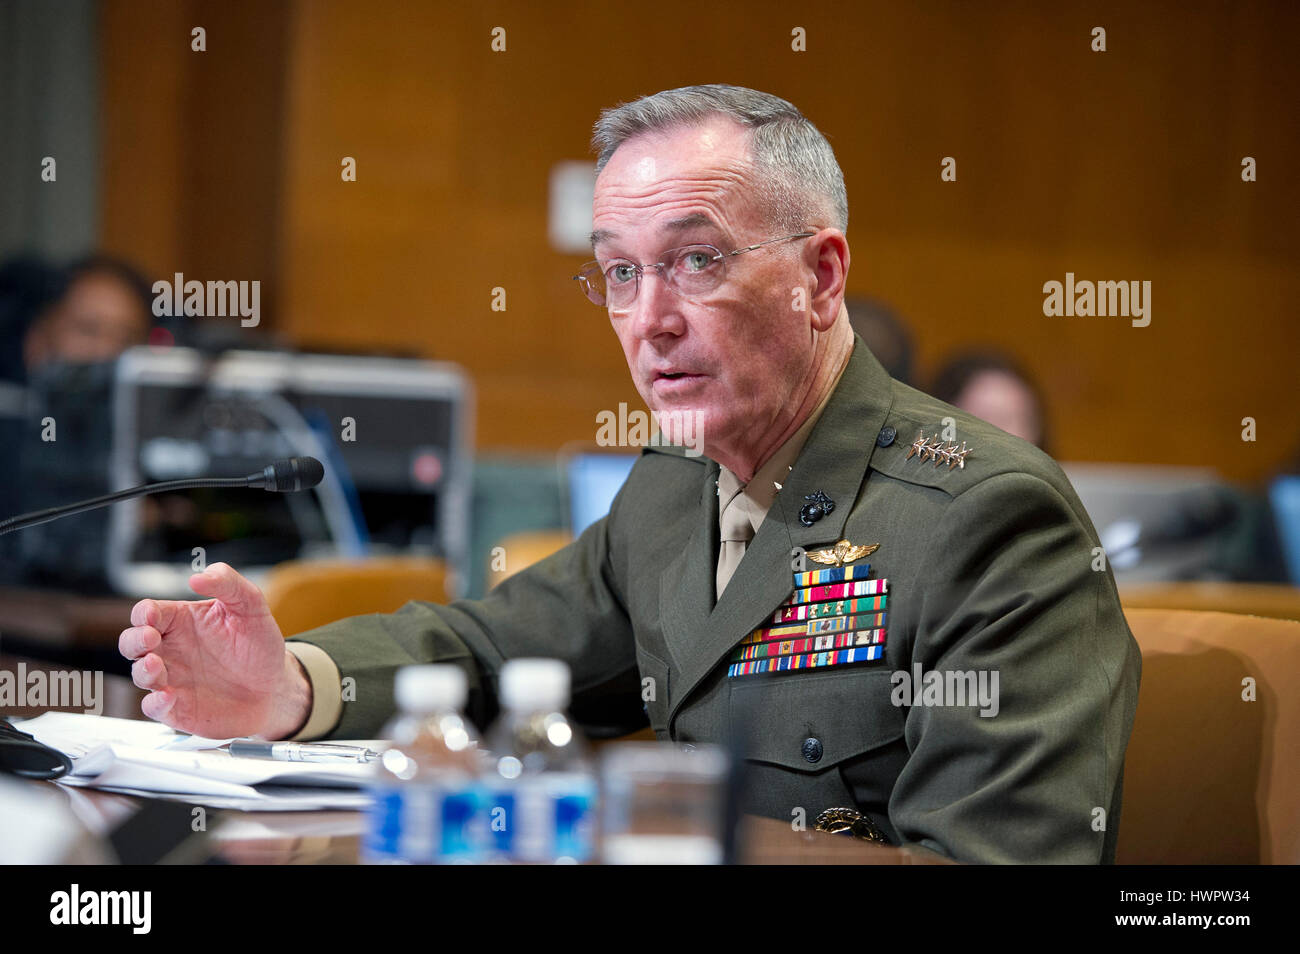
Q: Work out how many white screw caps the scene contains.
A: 2